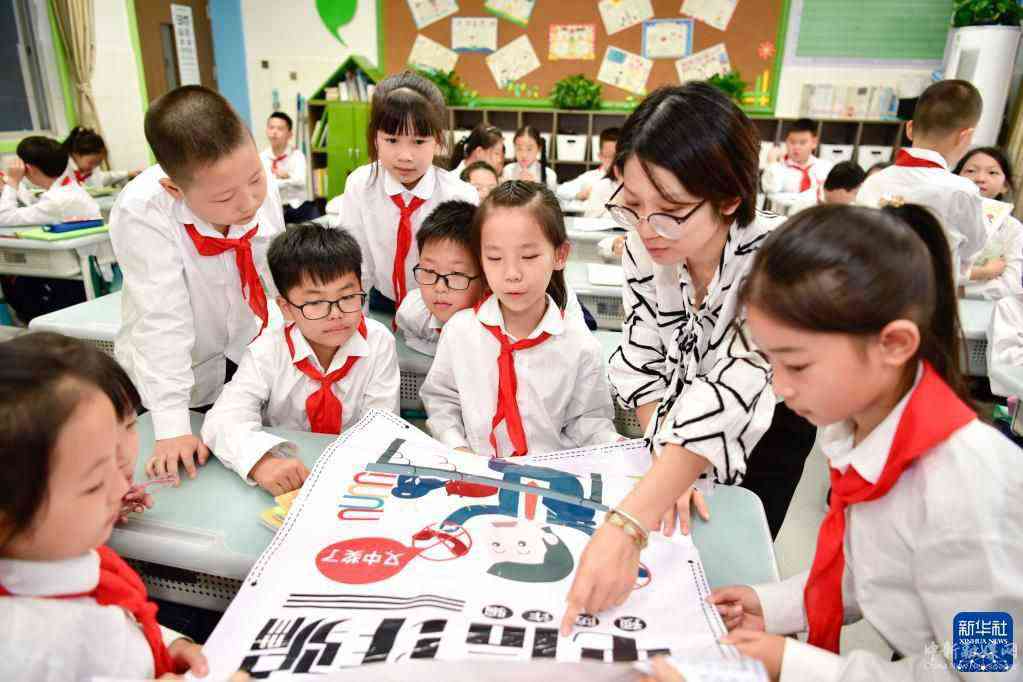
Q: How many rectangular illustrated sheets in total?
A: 11